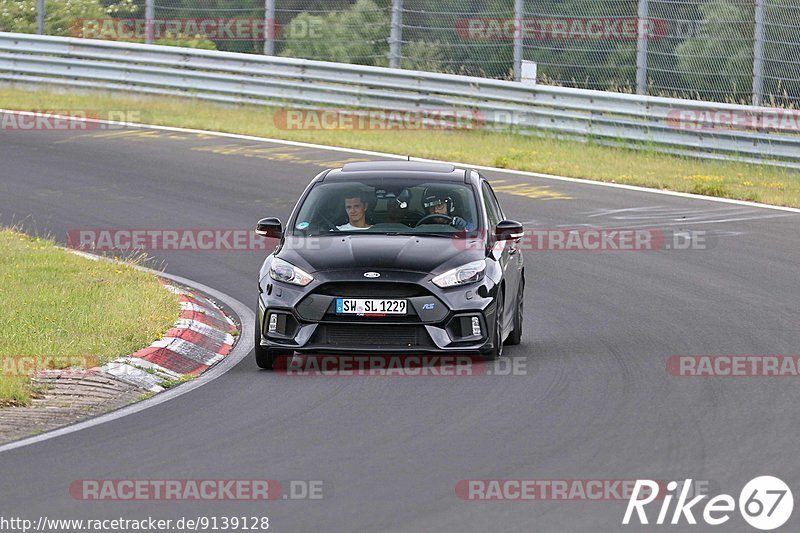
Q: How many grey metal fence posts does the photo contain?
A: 7